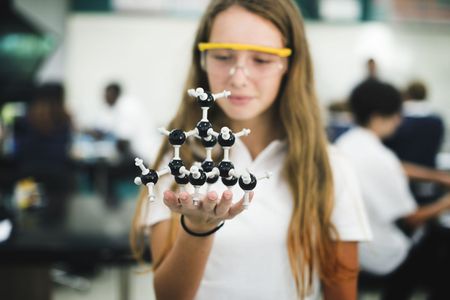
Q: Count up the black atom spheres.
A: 14